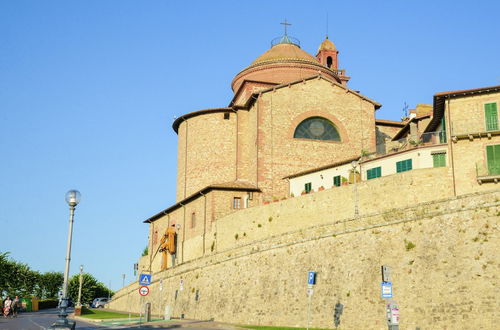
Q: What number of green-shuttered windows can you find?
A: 7